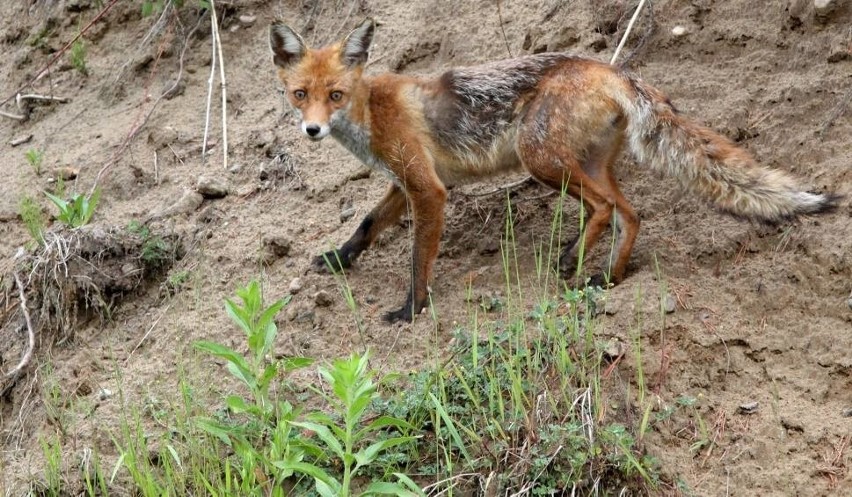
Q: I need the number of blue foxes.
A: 0